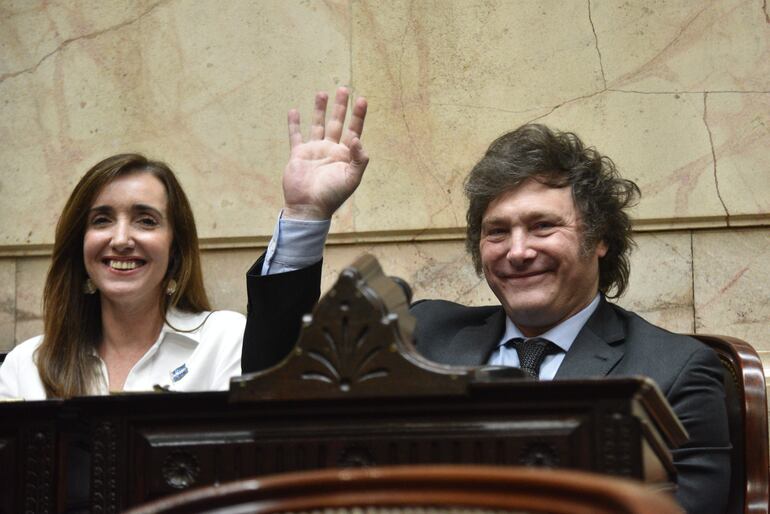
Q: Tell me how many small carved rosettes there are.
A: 3